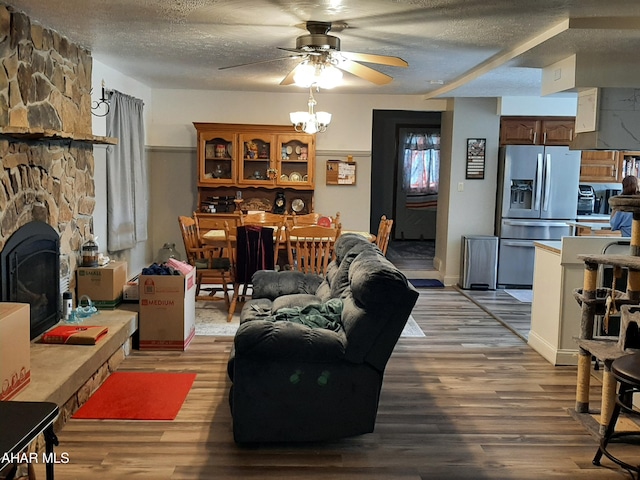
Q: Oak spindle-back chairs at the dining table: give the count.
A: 6